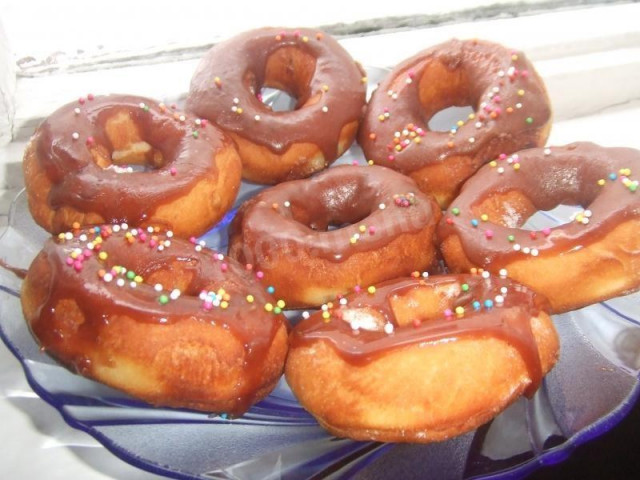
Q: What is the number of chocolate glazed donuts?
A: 7